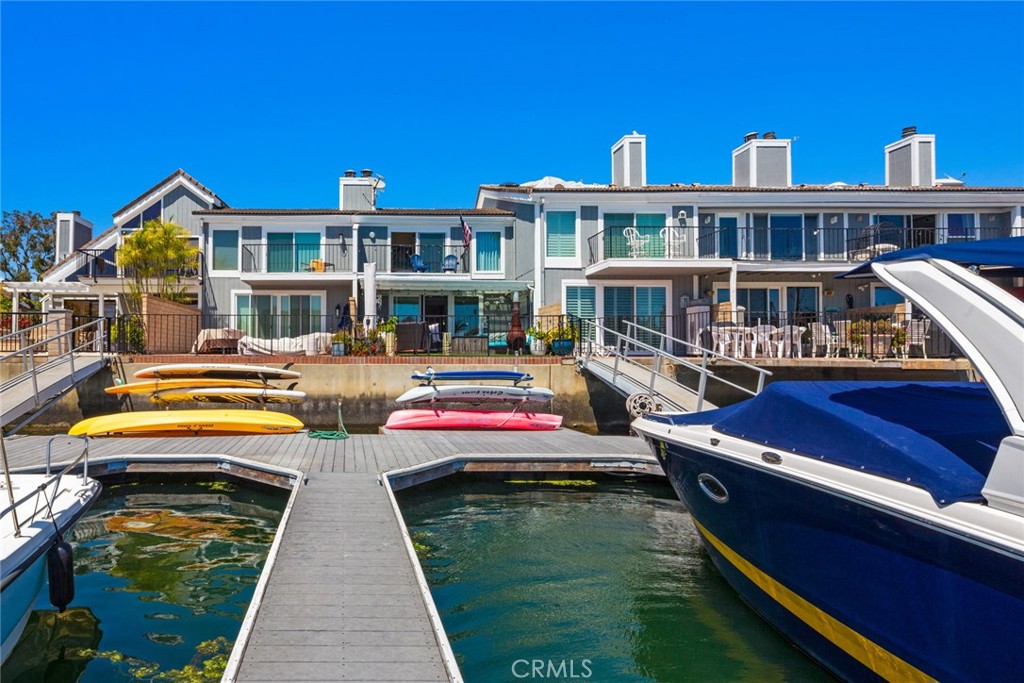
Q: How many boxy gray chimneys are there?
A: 5